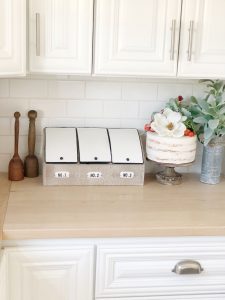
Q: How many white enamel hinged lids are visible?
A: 3